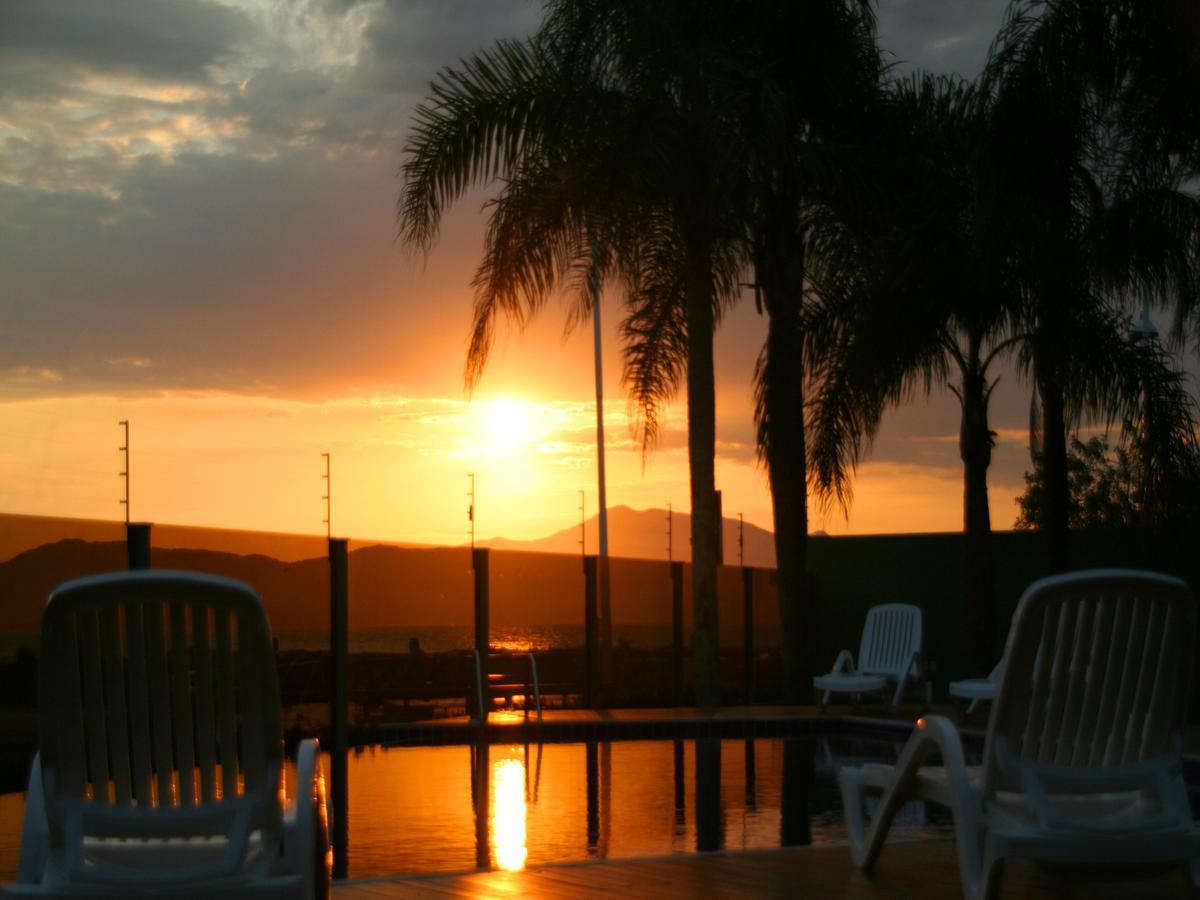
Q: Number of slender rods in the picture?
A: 6